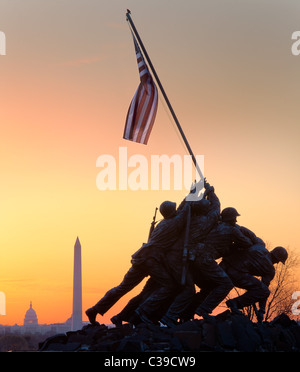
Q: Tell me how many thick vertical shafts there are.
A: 1